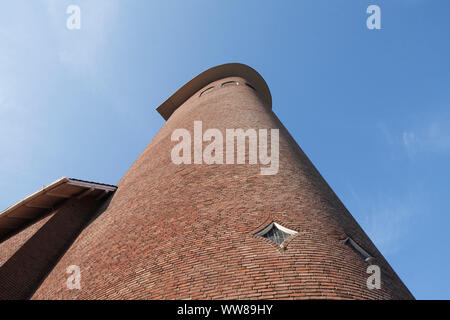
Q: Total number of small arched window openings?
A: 3